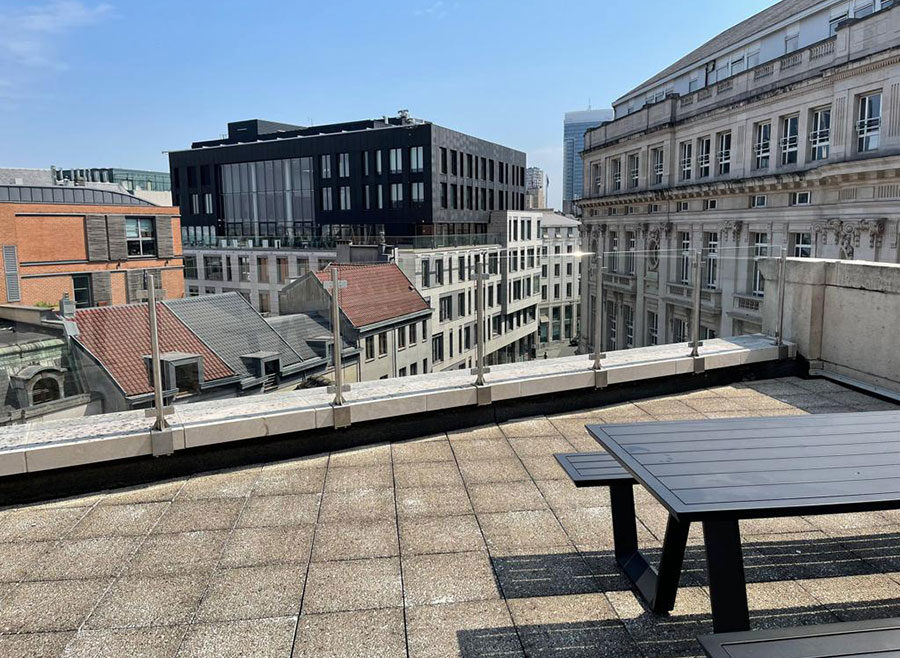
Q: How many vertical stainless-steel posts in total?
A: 6